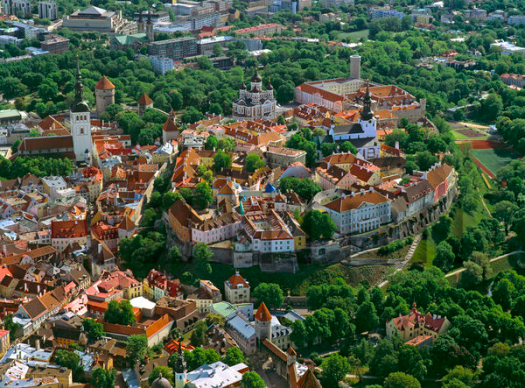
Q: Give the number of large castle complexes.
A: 1